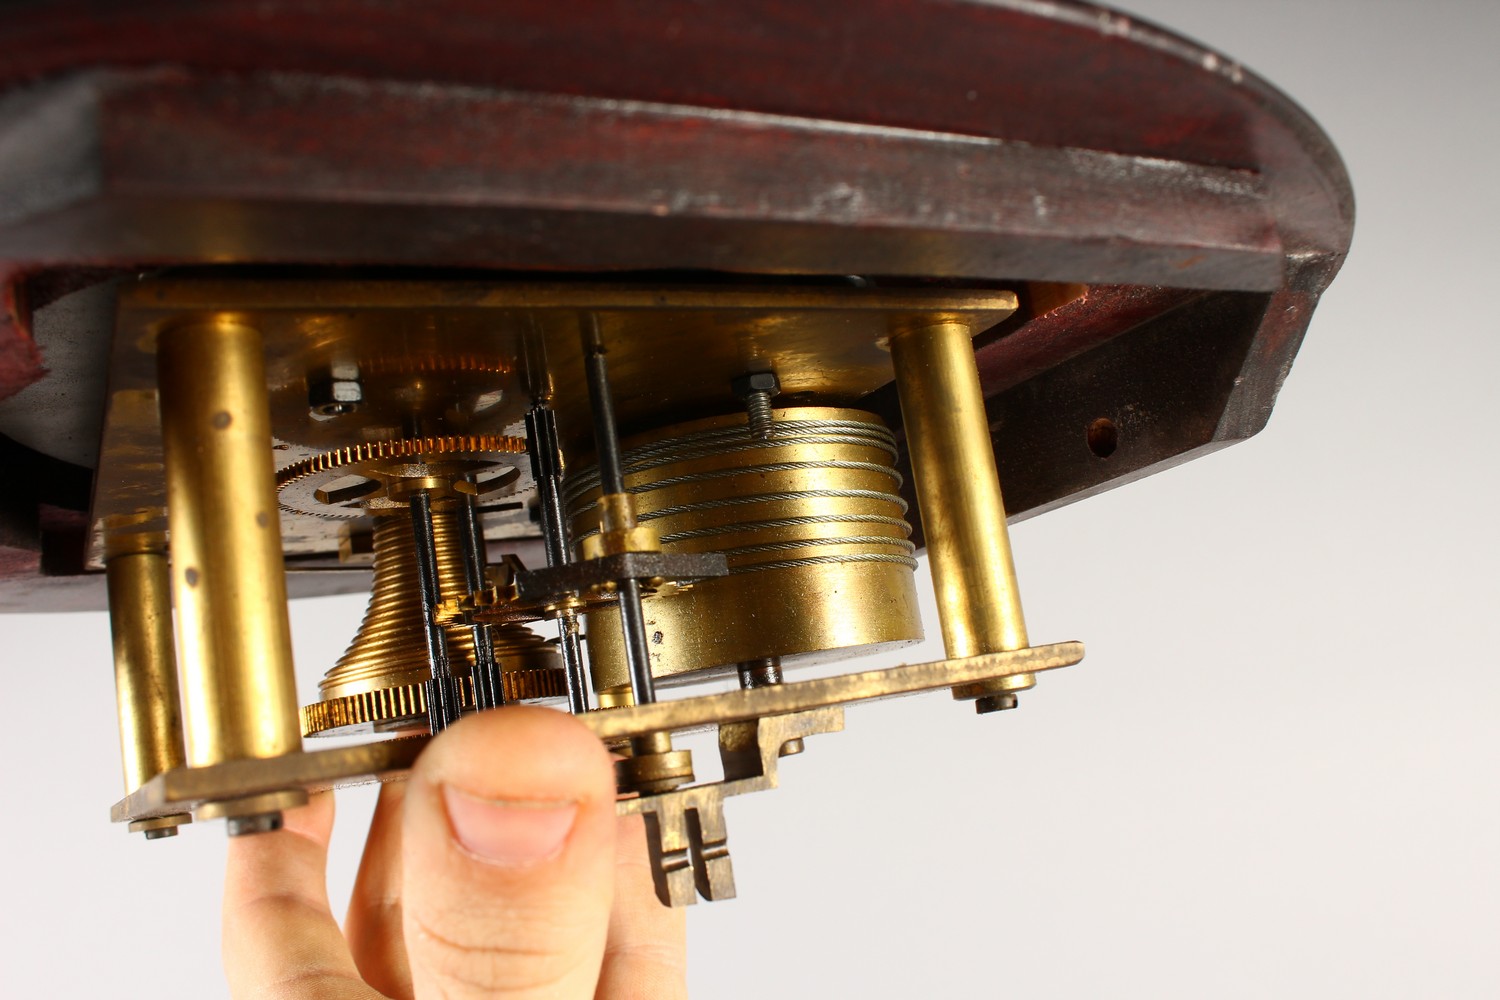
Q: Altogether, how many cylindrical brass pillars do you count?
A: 3